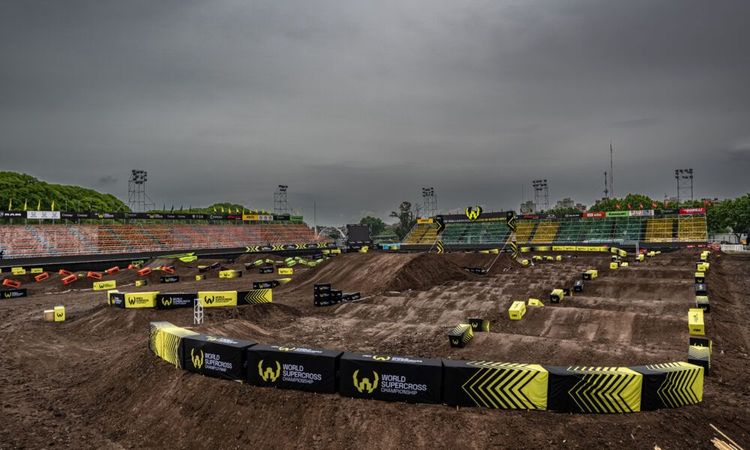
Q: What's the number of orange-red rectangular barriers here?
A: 9